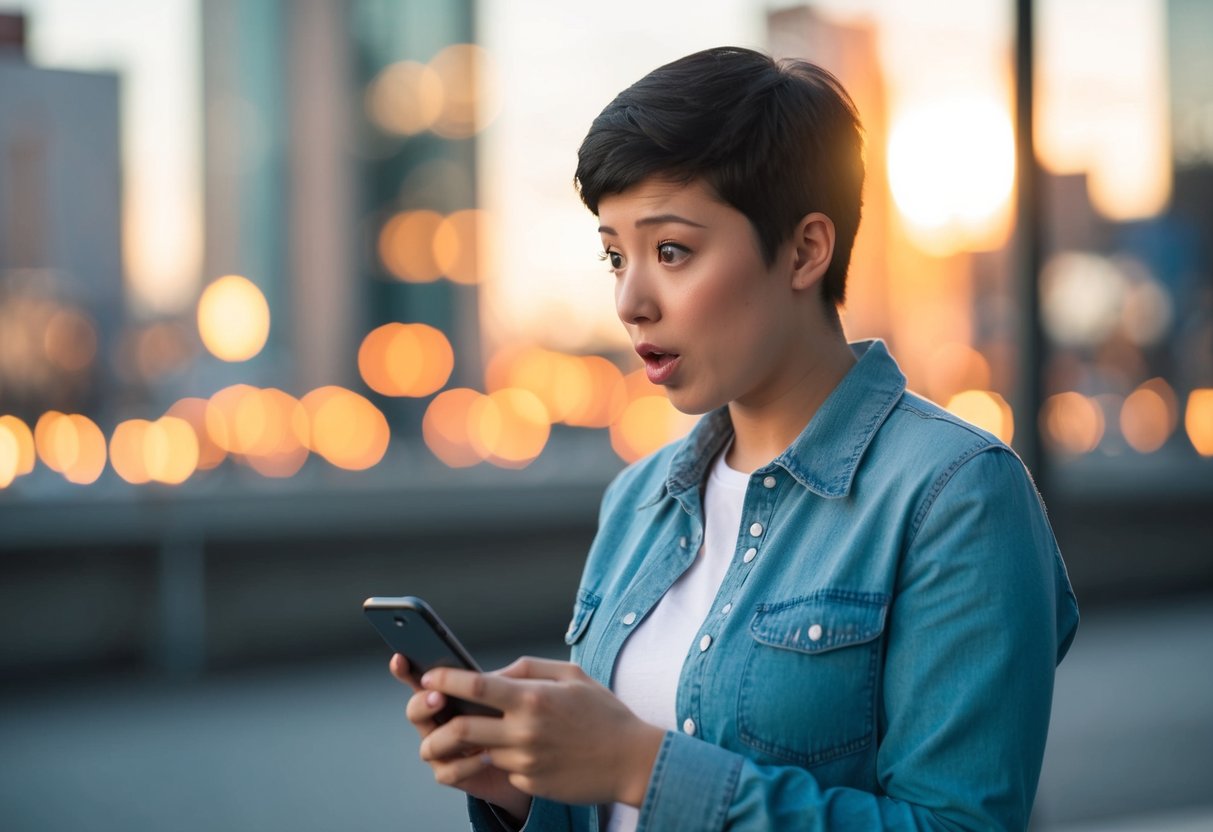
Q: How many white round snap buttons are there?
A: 9